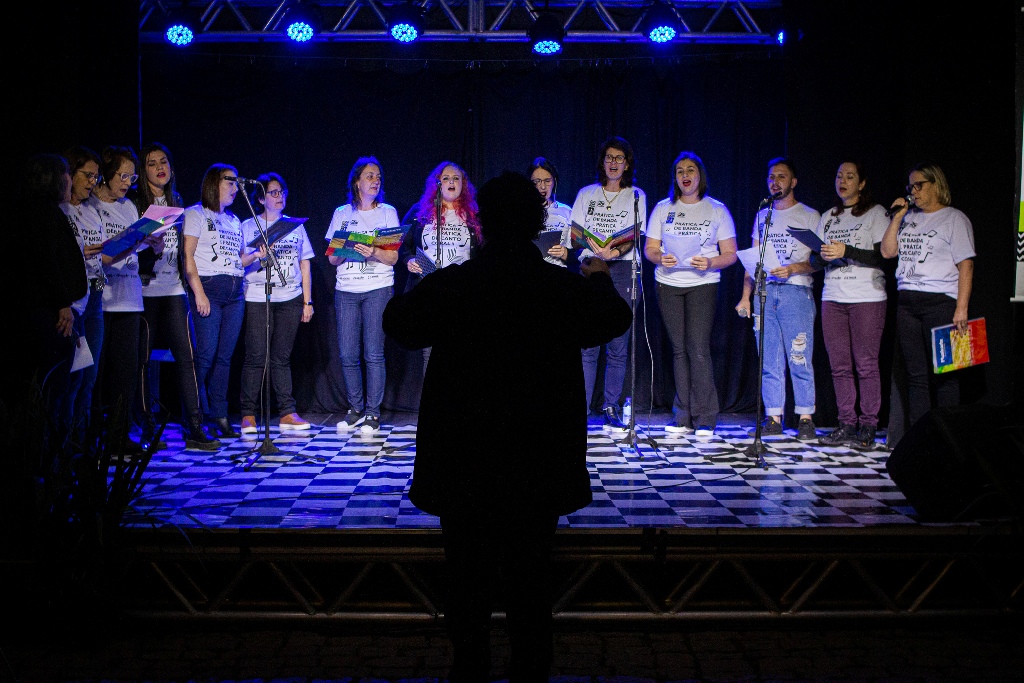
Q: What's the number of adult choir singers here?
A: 14